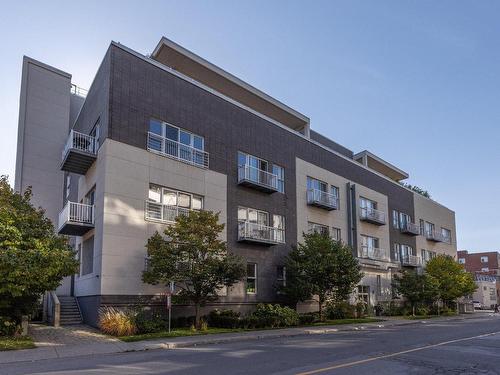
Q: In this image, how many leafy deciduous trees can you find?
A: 5